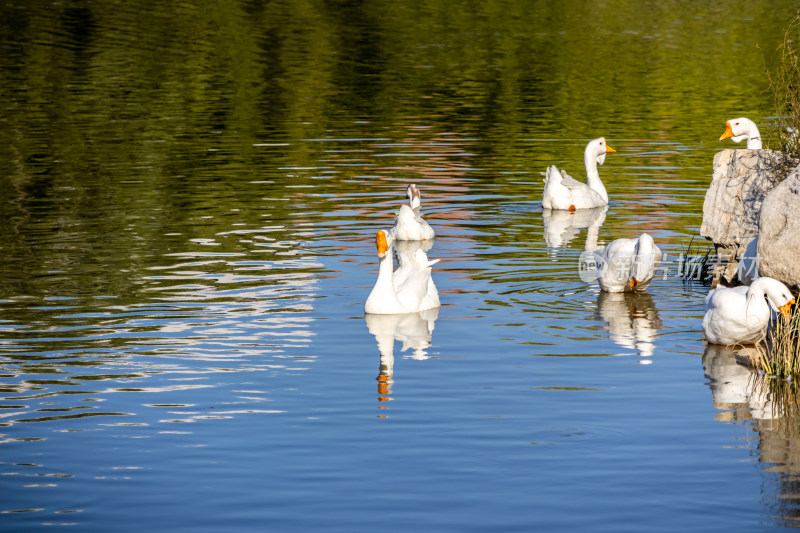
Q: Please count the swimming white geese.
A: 5